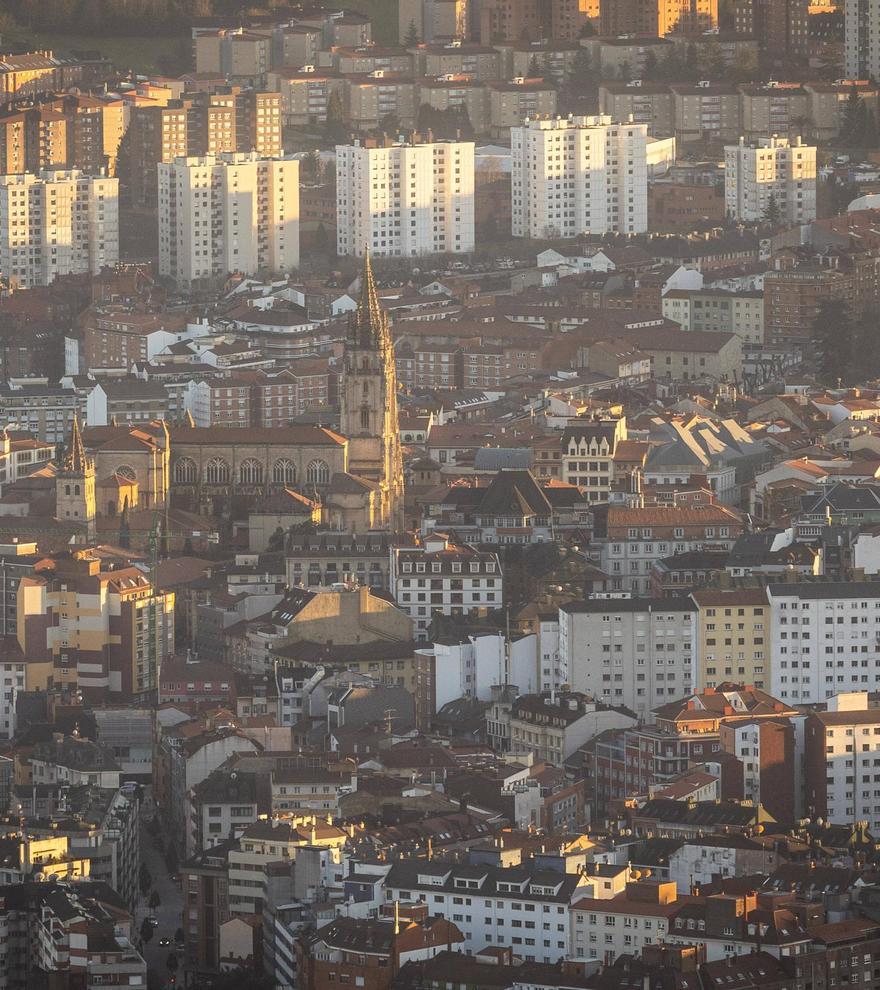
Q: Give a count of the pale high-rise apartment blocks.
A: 5